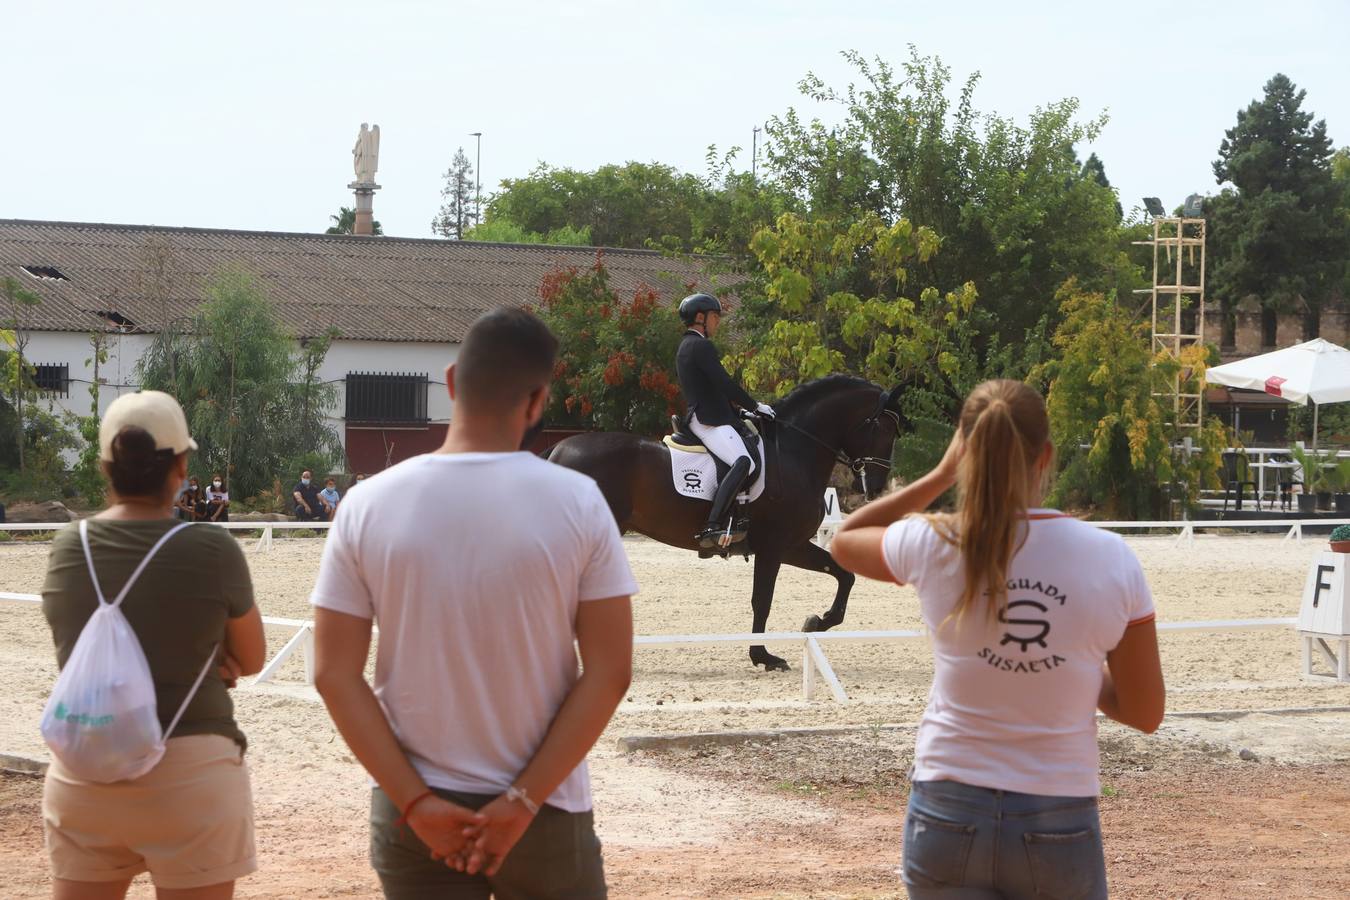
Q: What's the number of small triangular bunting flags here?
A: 0